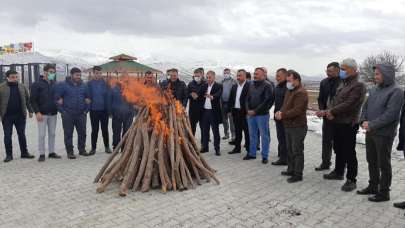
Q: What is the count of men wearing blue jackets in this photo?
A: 3